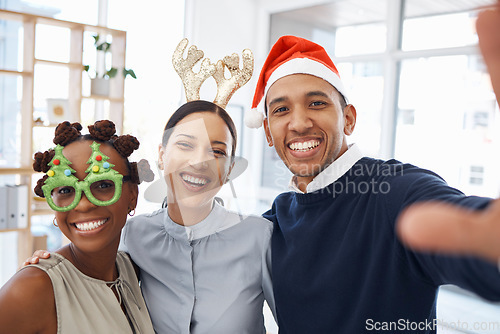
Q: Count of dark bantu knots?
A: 6